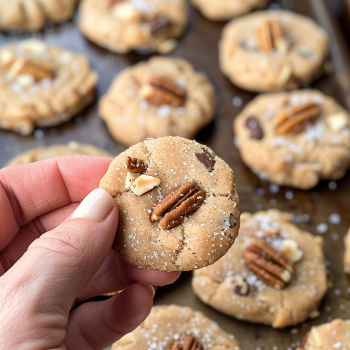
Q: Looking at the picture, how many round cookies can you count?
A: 13